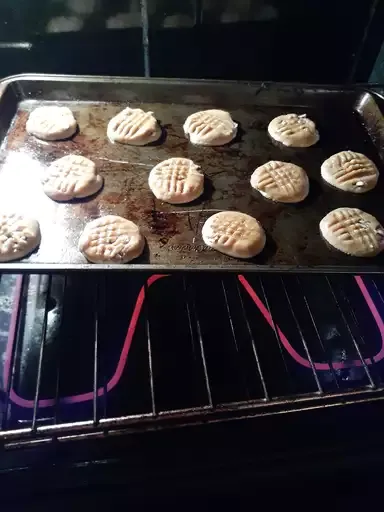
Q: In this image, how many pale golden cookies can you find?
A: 12